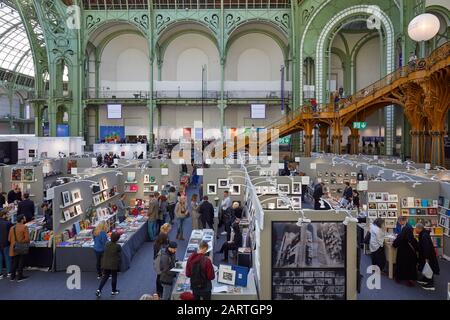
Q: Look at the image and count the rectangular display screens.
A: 2